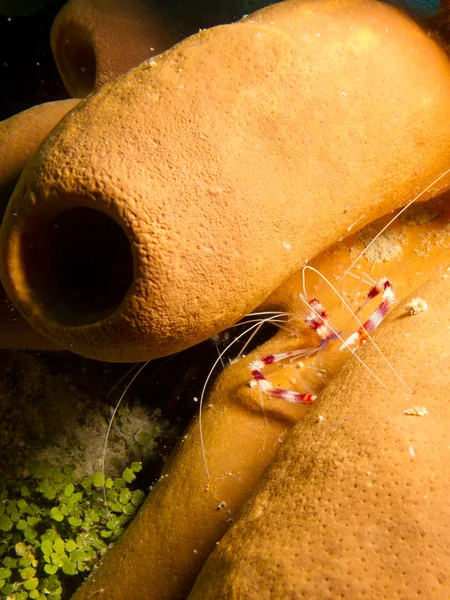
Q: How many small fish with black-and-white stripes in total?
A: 0